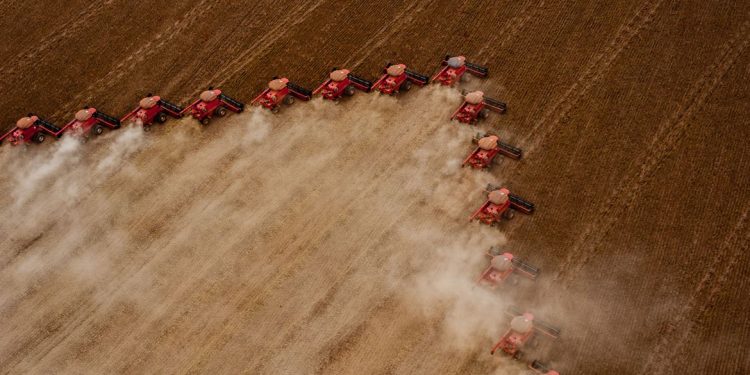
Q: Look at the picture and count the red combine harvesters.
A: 14